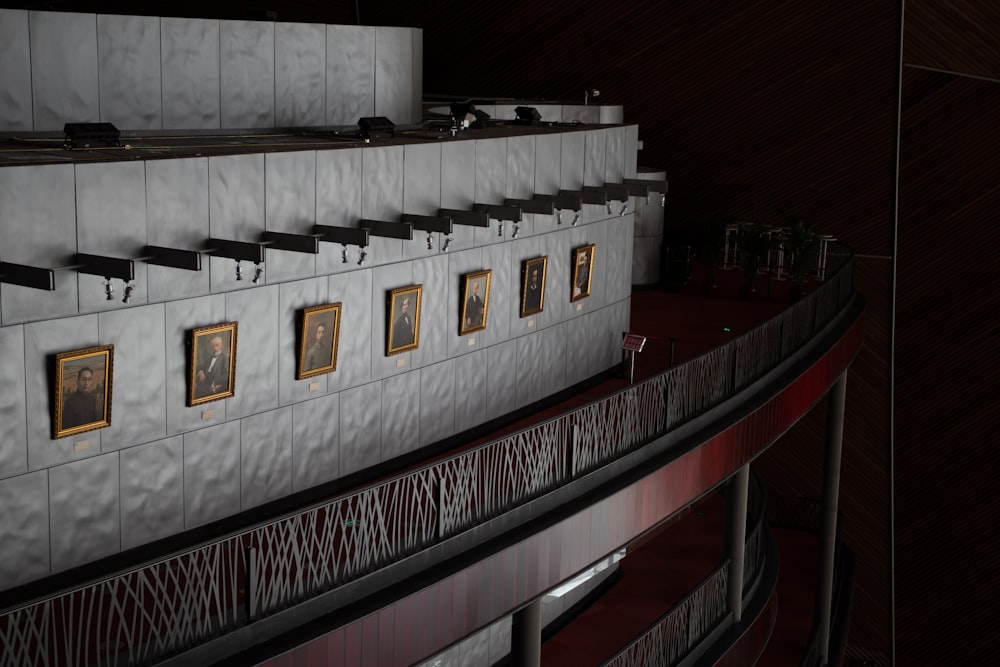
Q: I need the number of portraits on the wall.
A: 7